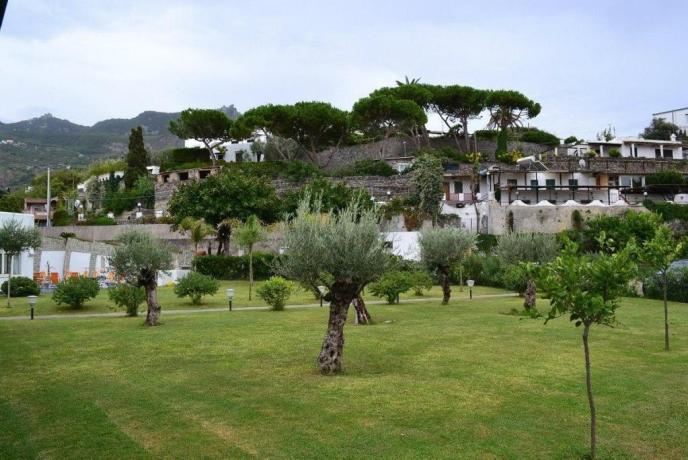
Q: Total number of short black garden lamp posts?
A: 4